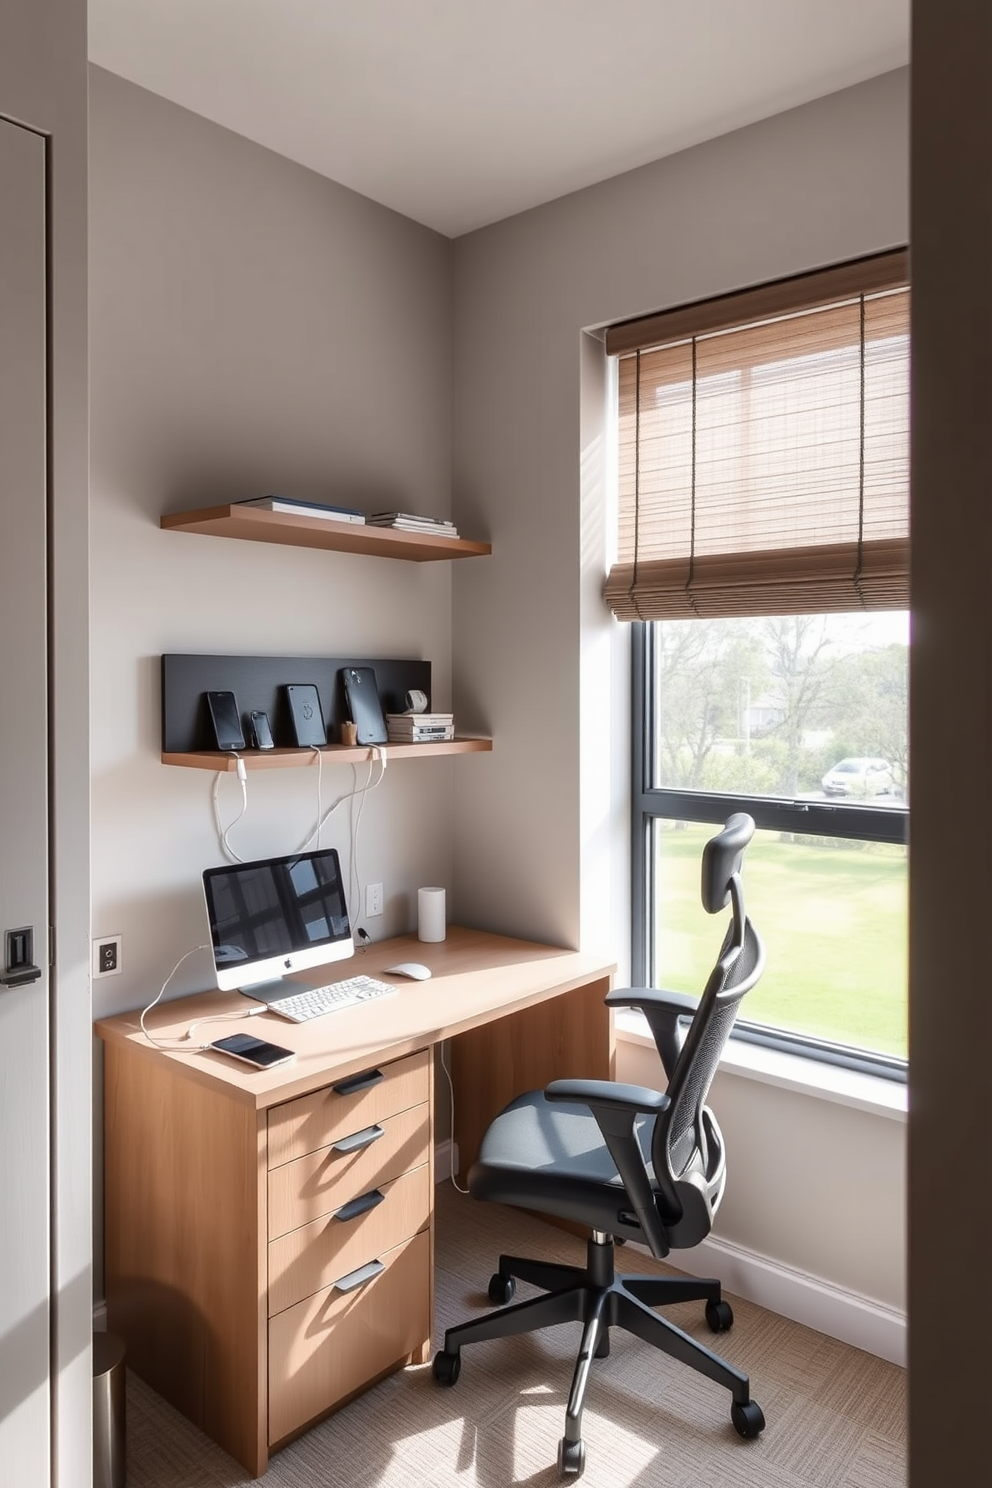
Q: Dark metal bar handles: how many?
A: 4